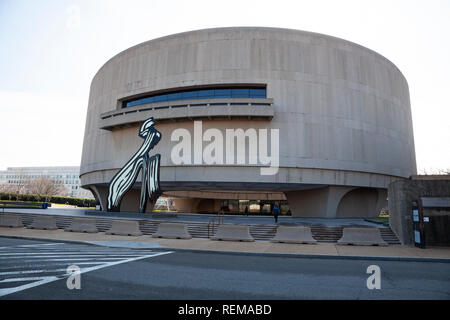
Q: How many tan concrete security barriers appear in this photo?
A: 8